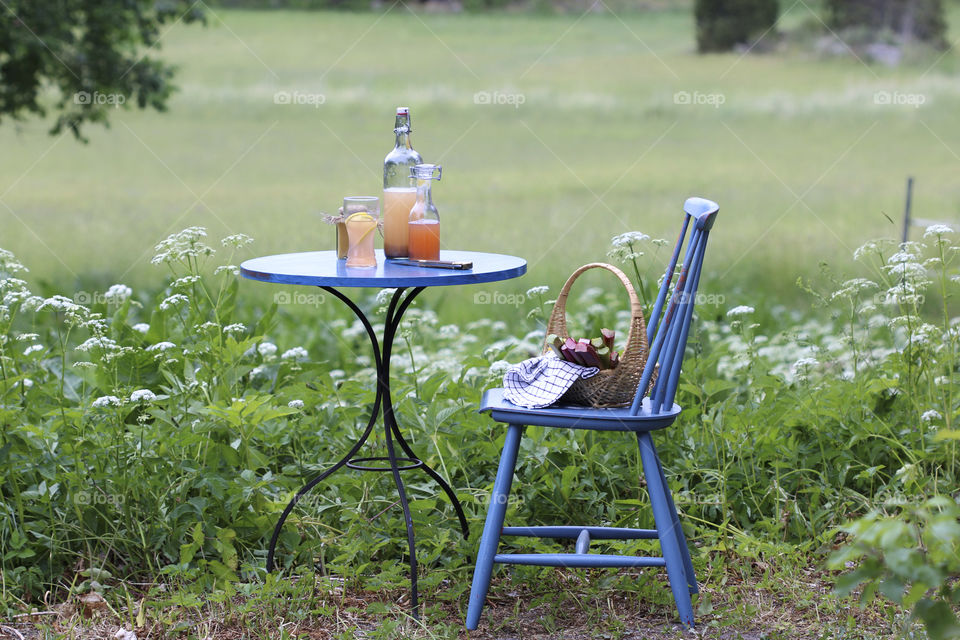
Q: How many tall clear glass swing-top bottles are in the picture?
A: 1